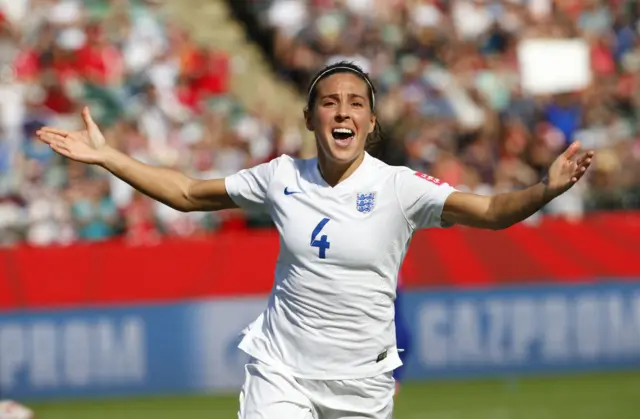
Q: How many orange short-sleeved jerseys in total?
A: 0